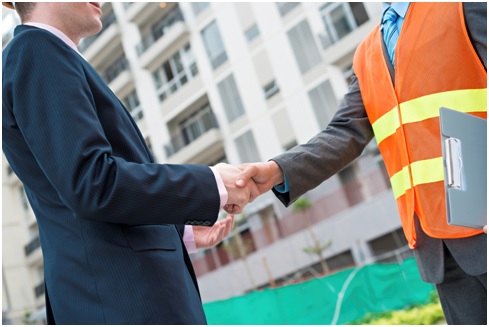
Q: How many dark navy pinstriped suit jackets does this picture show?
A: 1